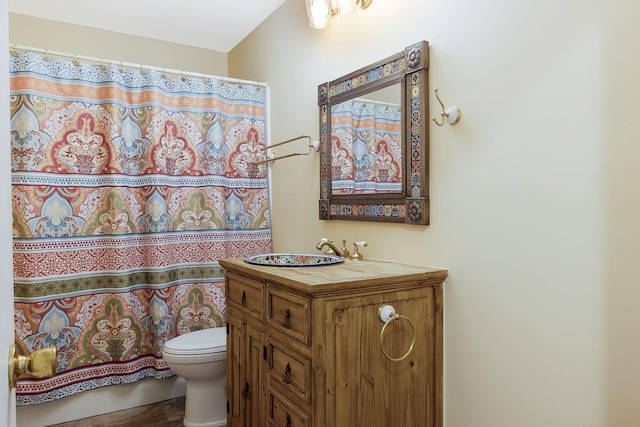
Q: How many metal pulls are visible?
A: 5